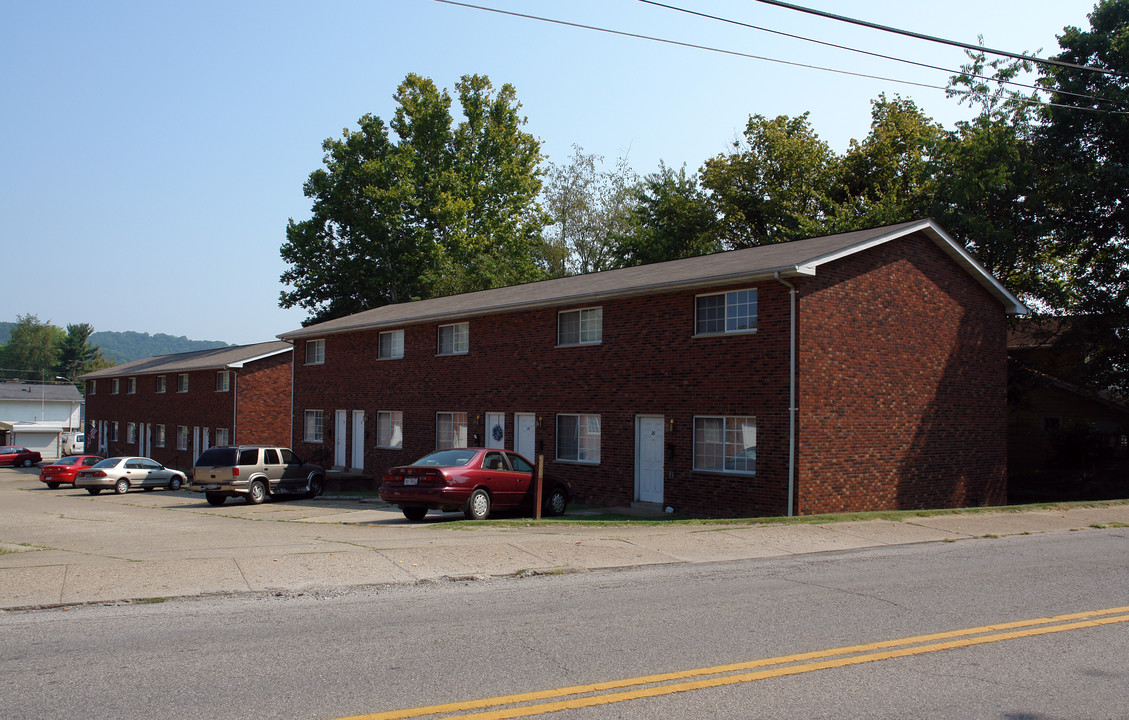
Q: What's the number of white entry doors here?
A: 11